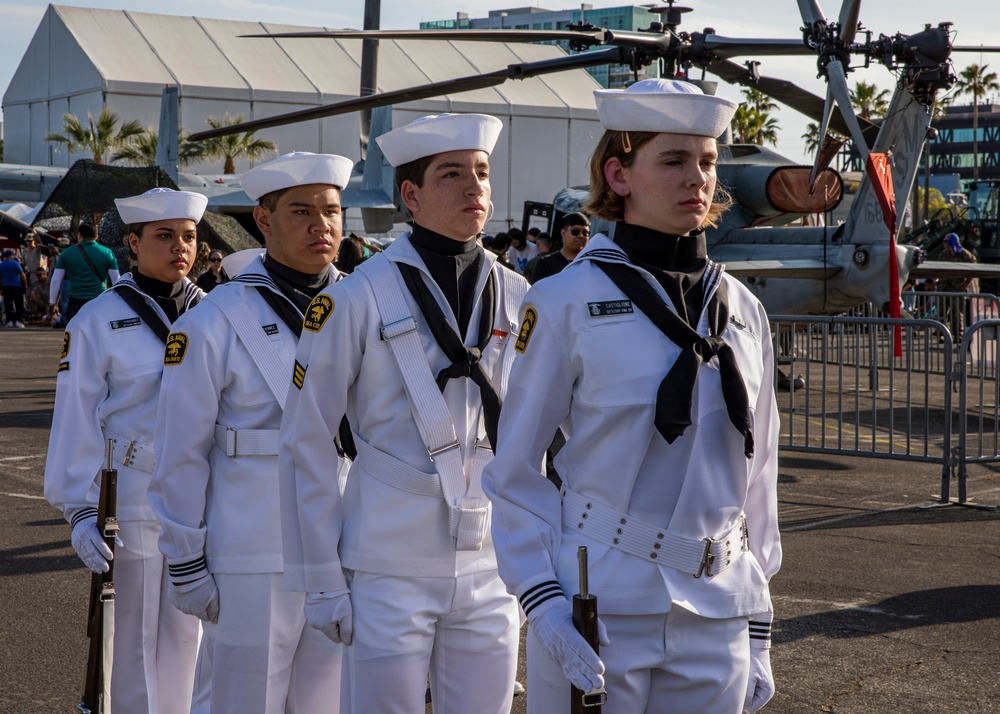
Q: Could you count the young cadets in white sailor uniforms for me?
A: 4